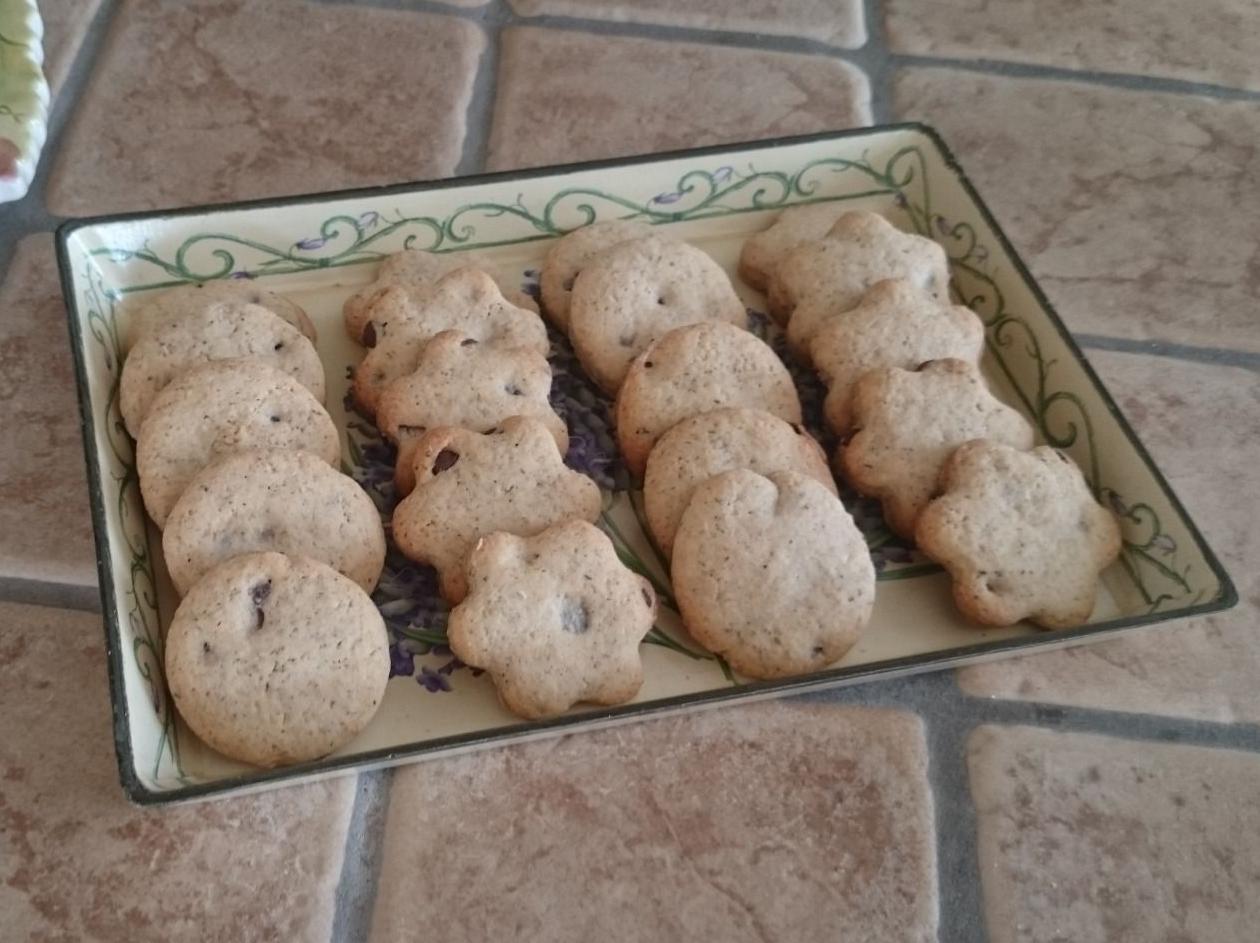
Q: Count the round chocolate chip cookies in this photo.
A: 10